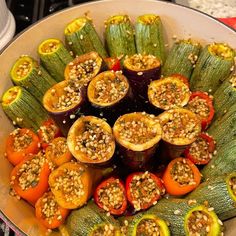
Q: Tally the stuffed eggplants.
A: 8